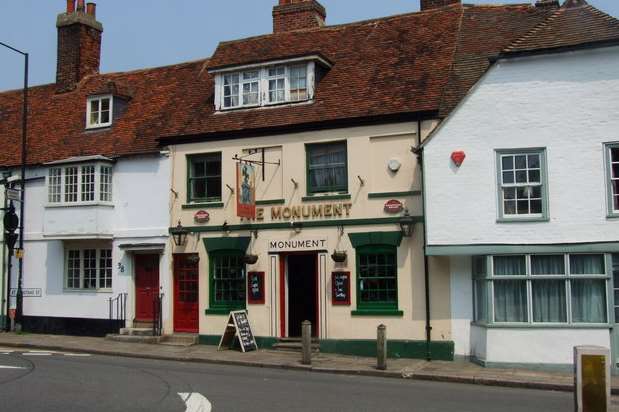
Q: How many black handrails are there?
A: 2